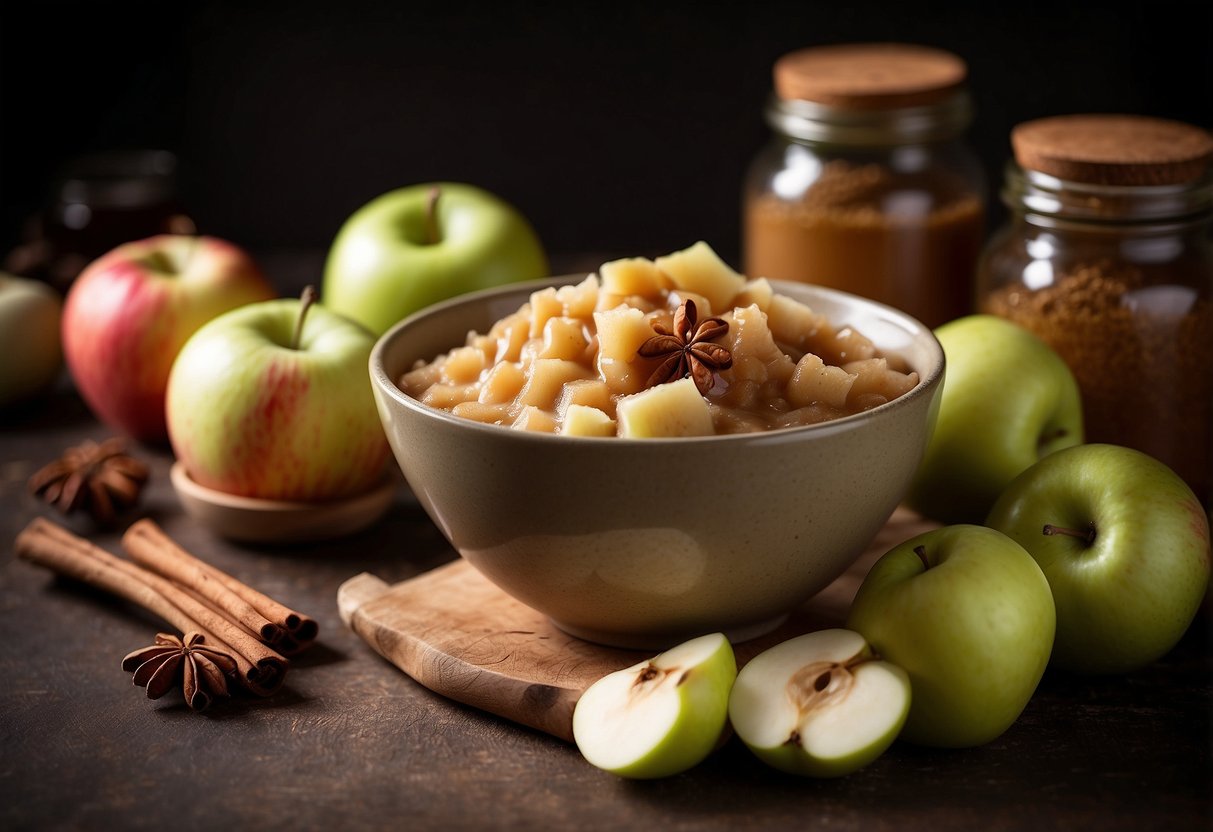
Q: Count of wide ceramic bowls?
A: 1